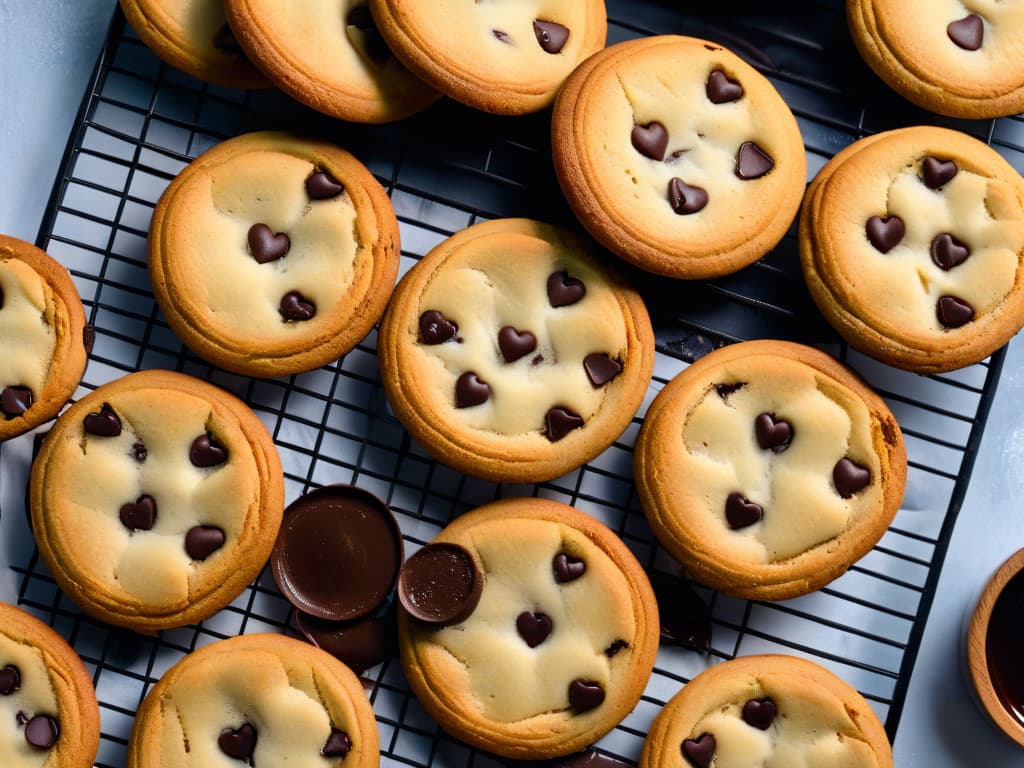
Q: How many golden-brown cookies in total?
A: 15